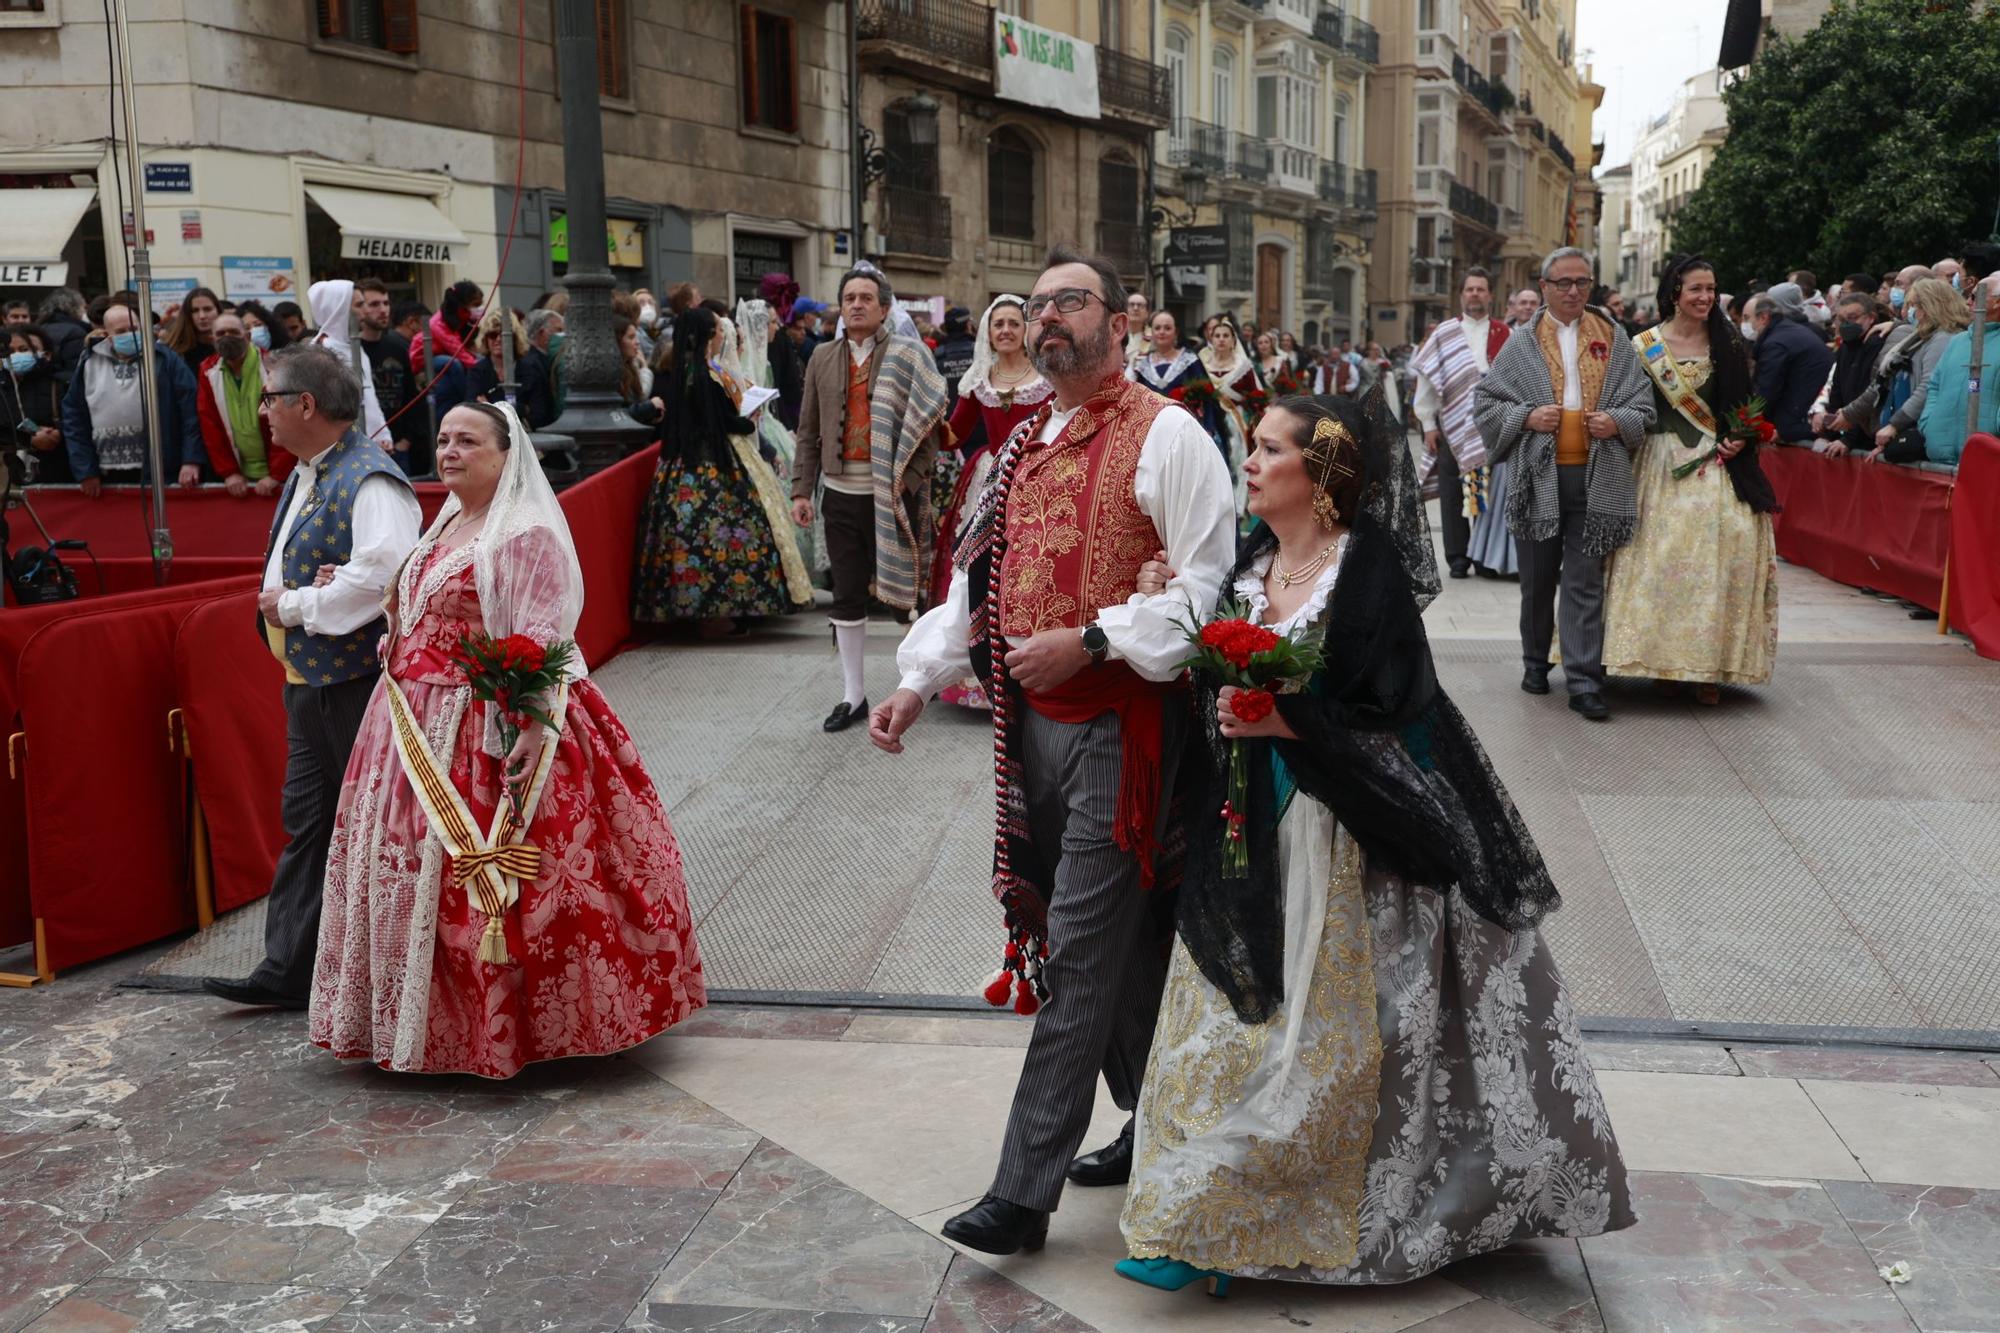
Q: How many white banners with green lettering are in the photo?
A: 1